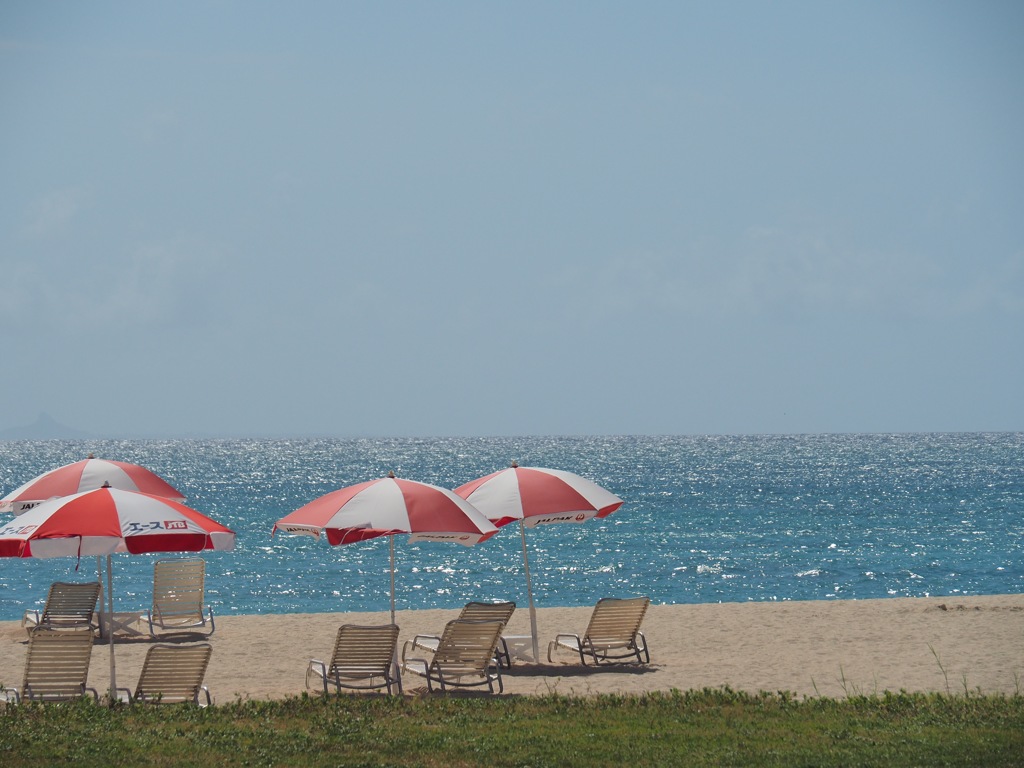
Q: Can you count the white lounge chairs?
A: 8